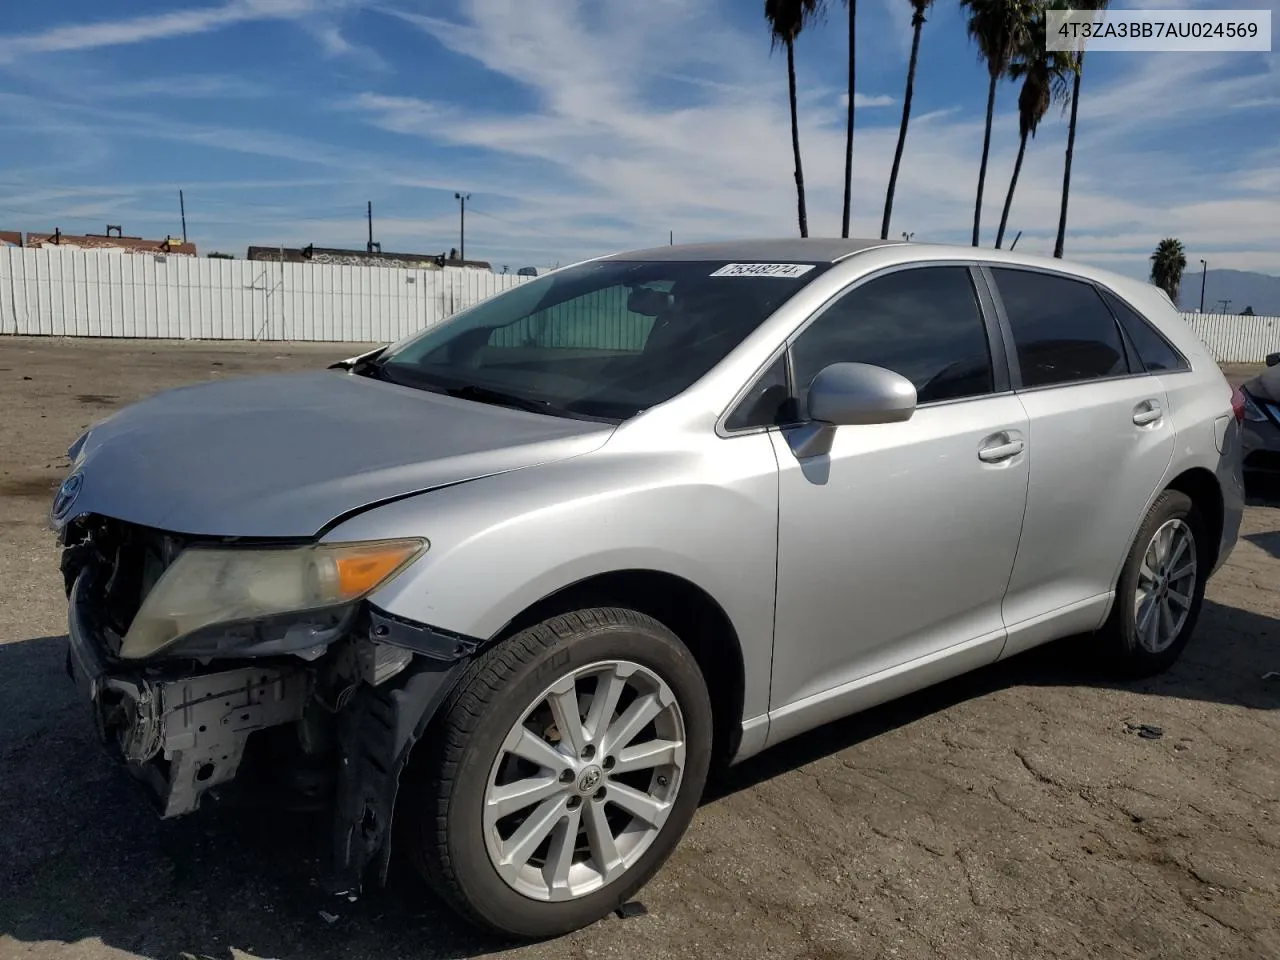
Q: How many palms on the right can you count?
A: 7